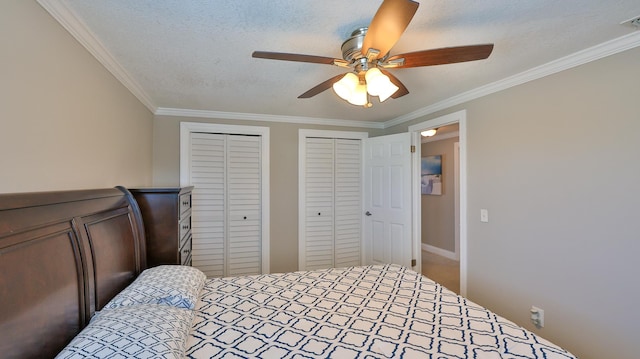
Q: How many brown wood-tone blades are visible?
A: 5